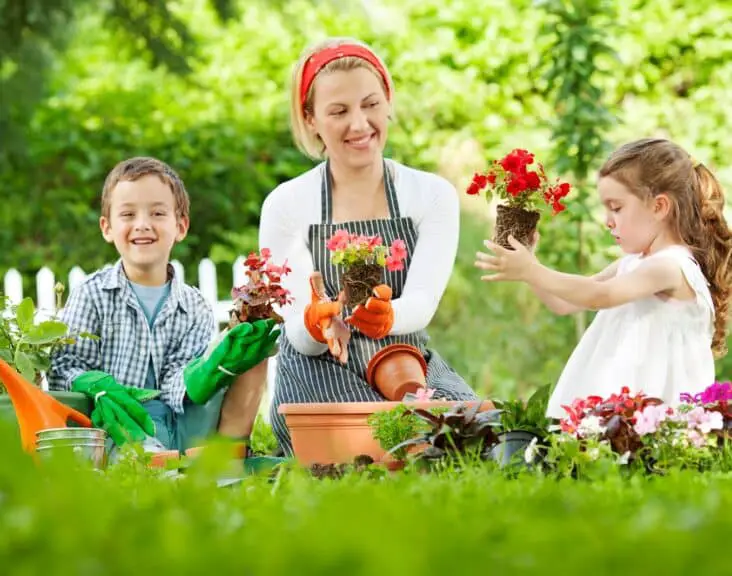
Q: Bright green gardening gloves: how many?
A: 2